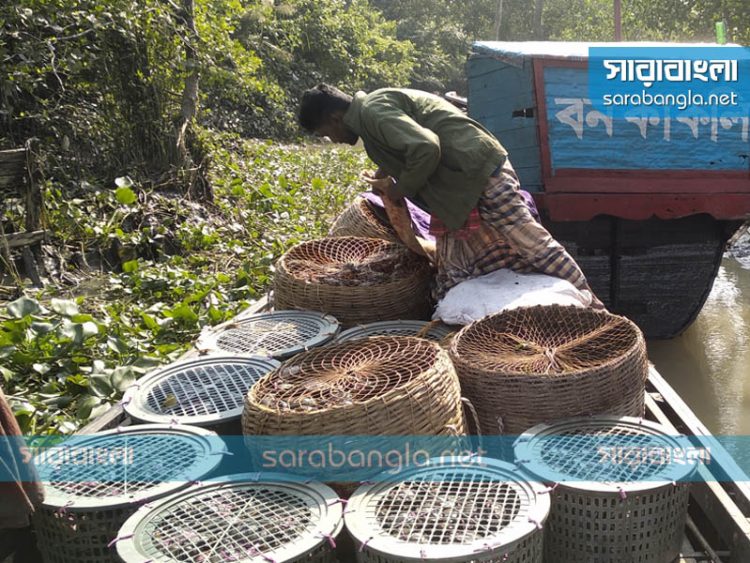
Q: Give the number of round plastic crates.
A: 7